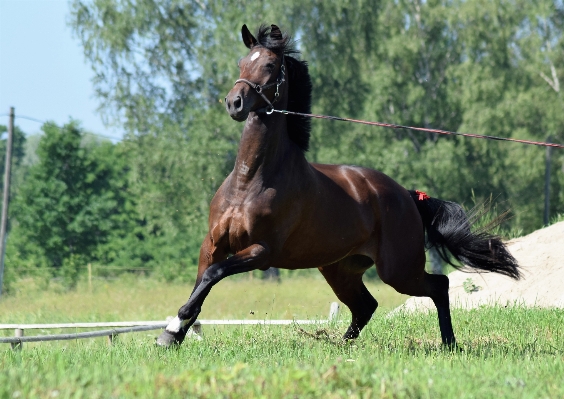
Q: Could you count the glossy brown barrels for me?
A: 0